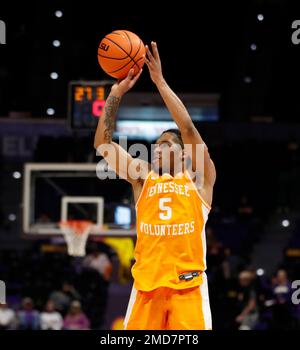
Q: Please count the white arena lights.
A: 11